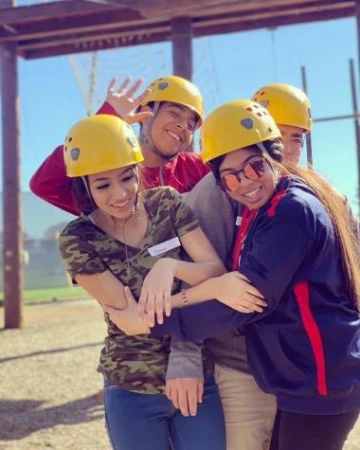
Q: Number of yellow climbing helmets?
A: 4